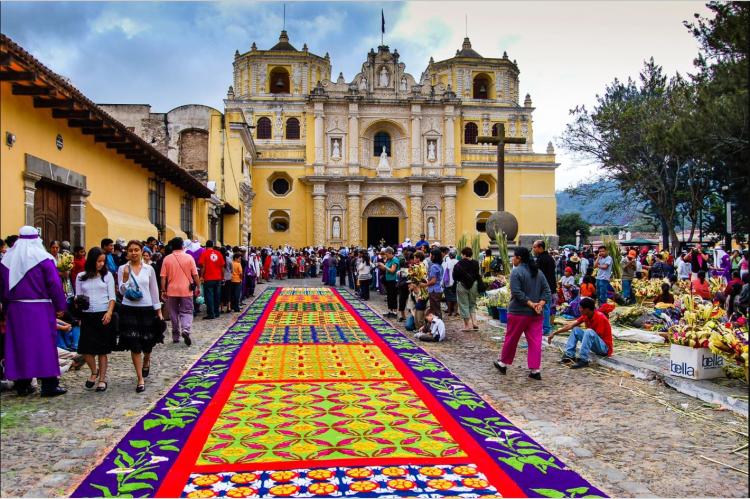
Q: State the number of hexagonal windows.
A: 2